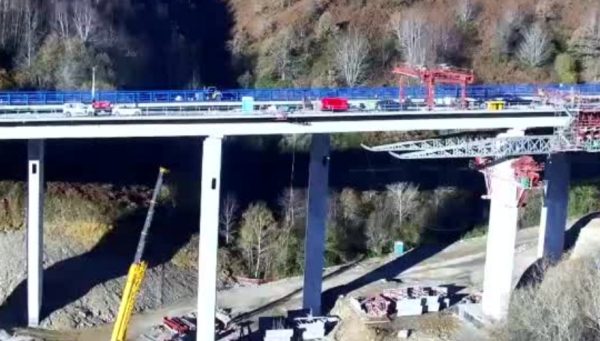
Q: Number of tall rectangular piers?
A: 5